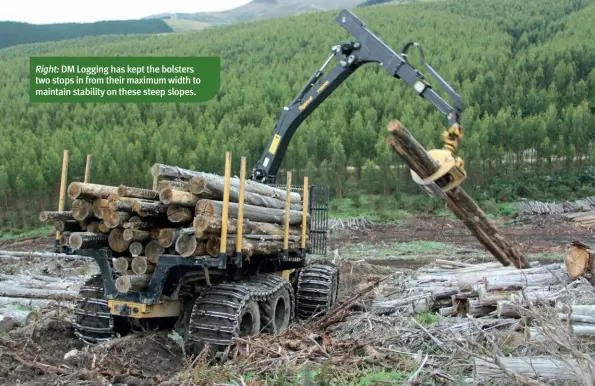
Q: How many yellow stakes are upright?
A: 6